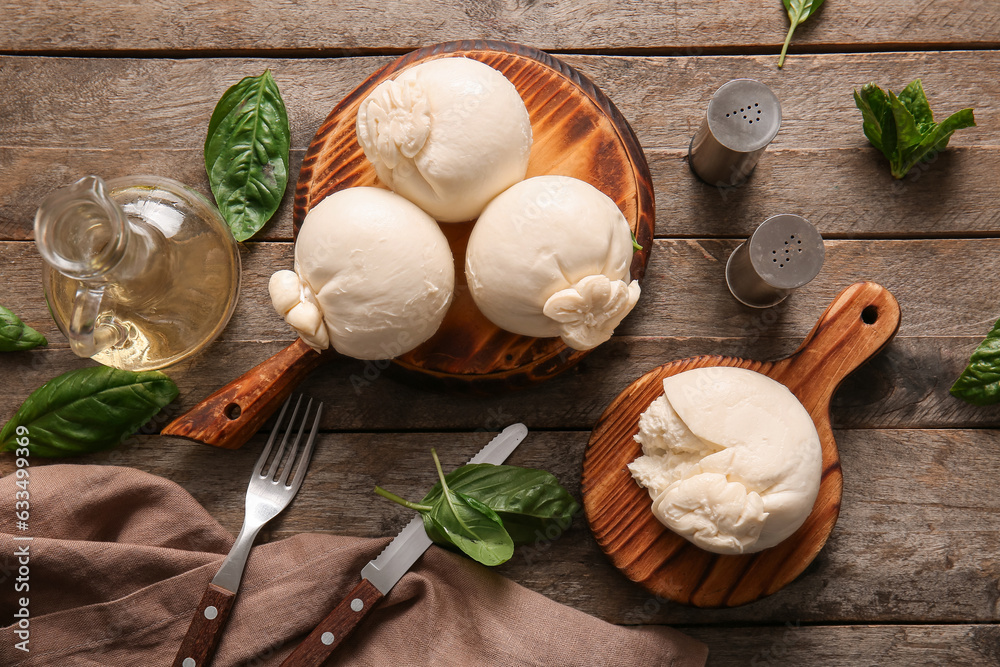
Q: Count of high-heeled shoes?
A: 0